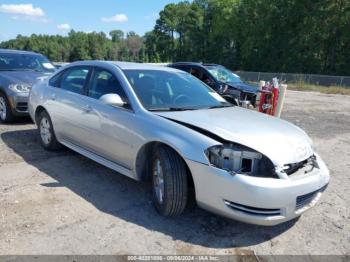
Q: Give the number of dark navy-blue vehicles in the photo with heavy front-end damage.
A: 1